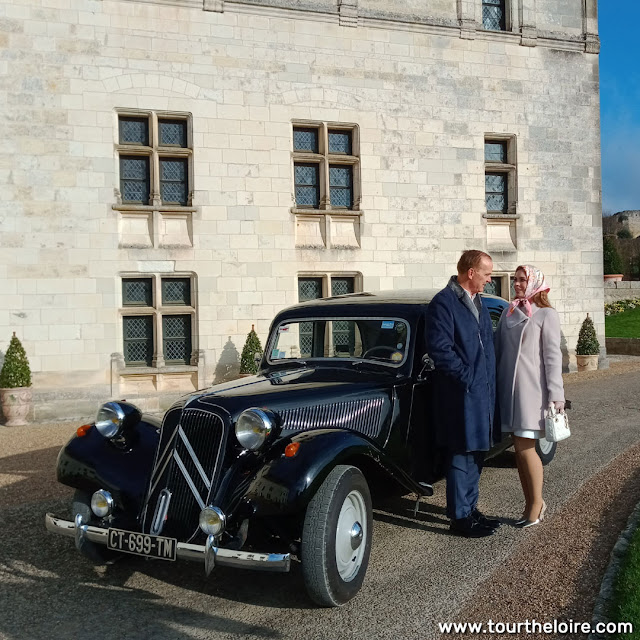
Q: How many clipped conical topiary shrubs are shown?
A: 3